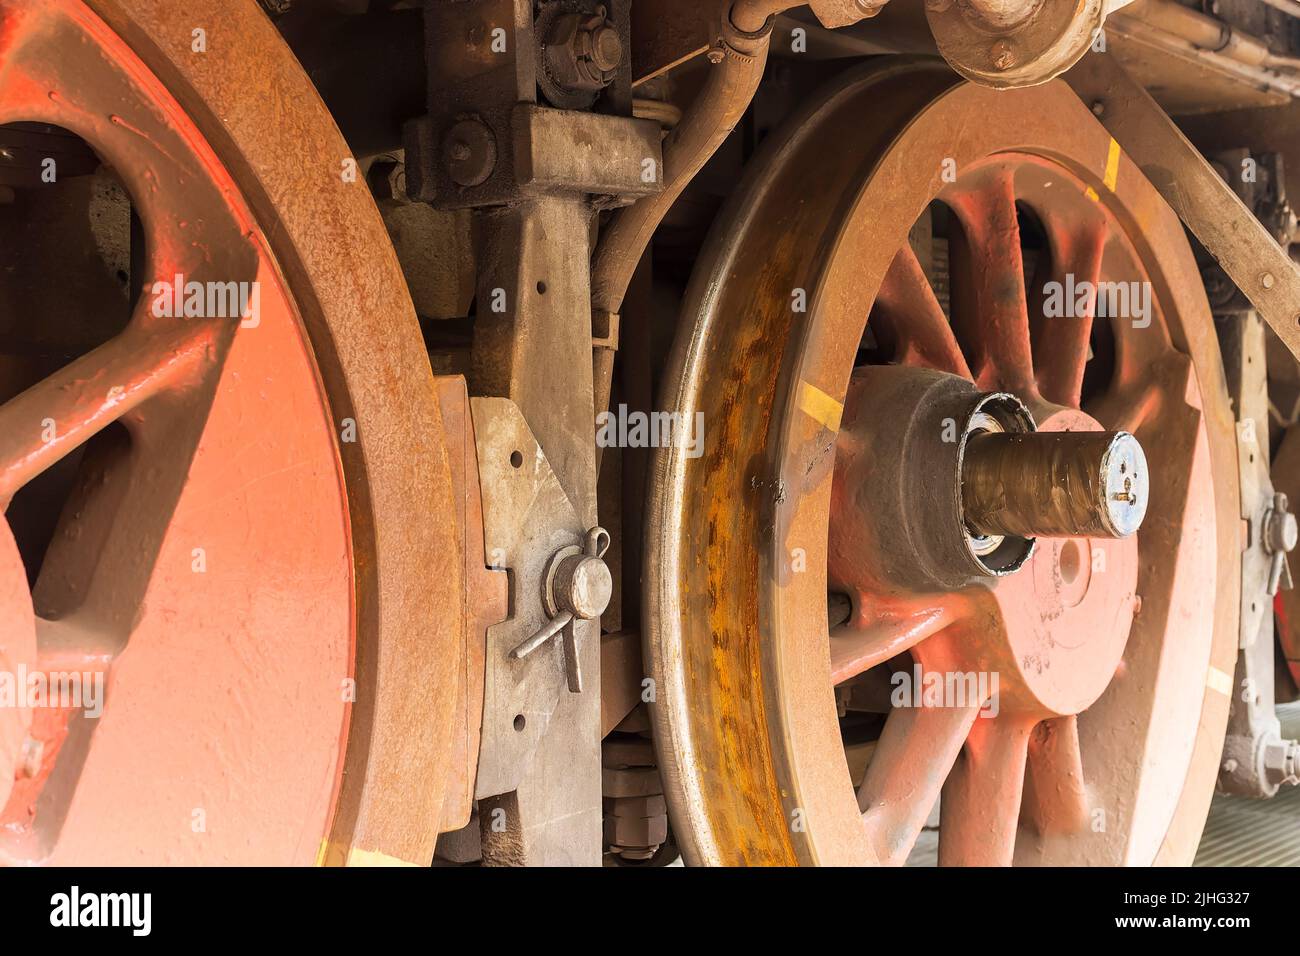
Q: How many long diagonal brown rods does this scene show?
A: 1